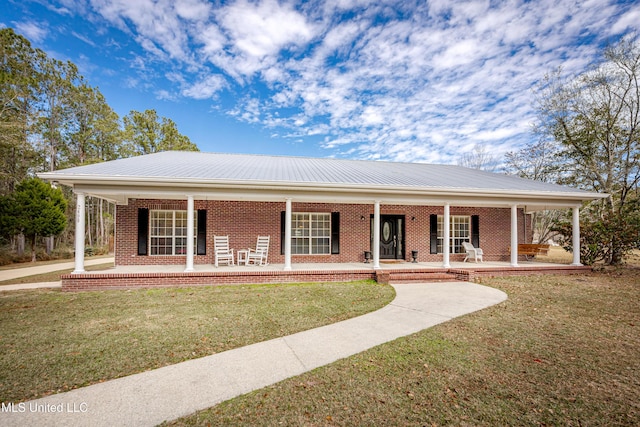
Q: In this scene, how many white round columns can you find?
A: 7